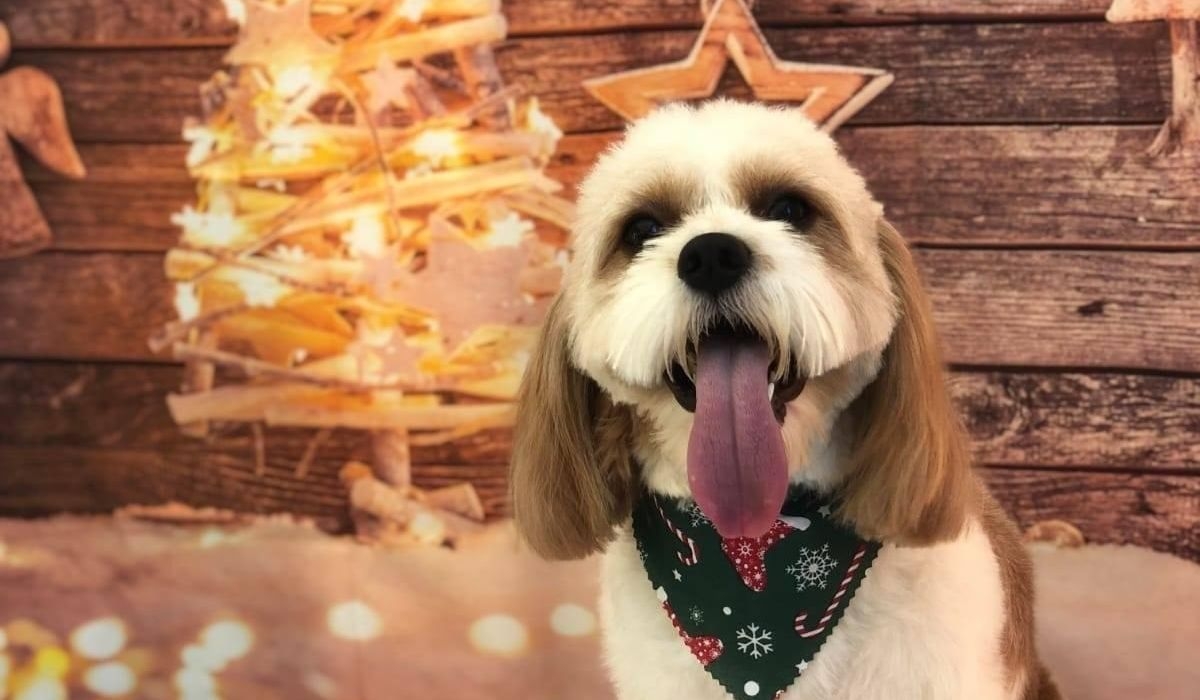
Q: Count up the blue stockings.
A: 0